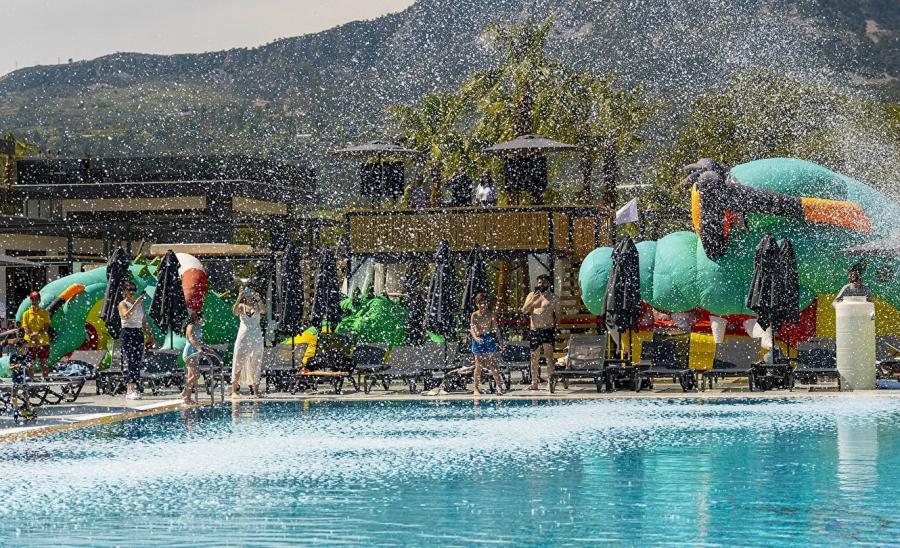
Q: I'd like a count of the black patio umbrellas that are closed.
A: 9